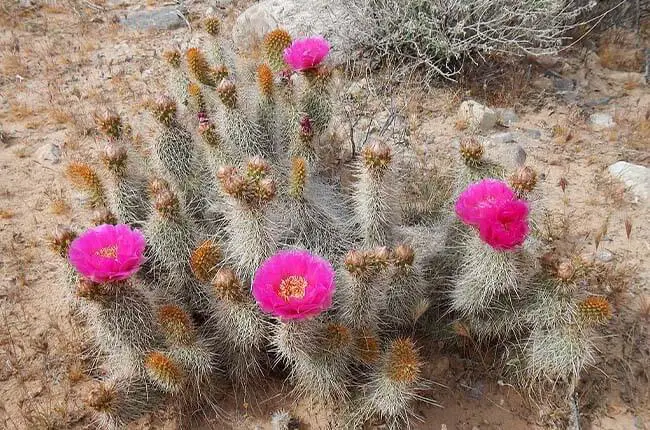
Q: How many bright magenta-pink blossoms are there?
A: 5